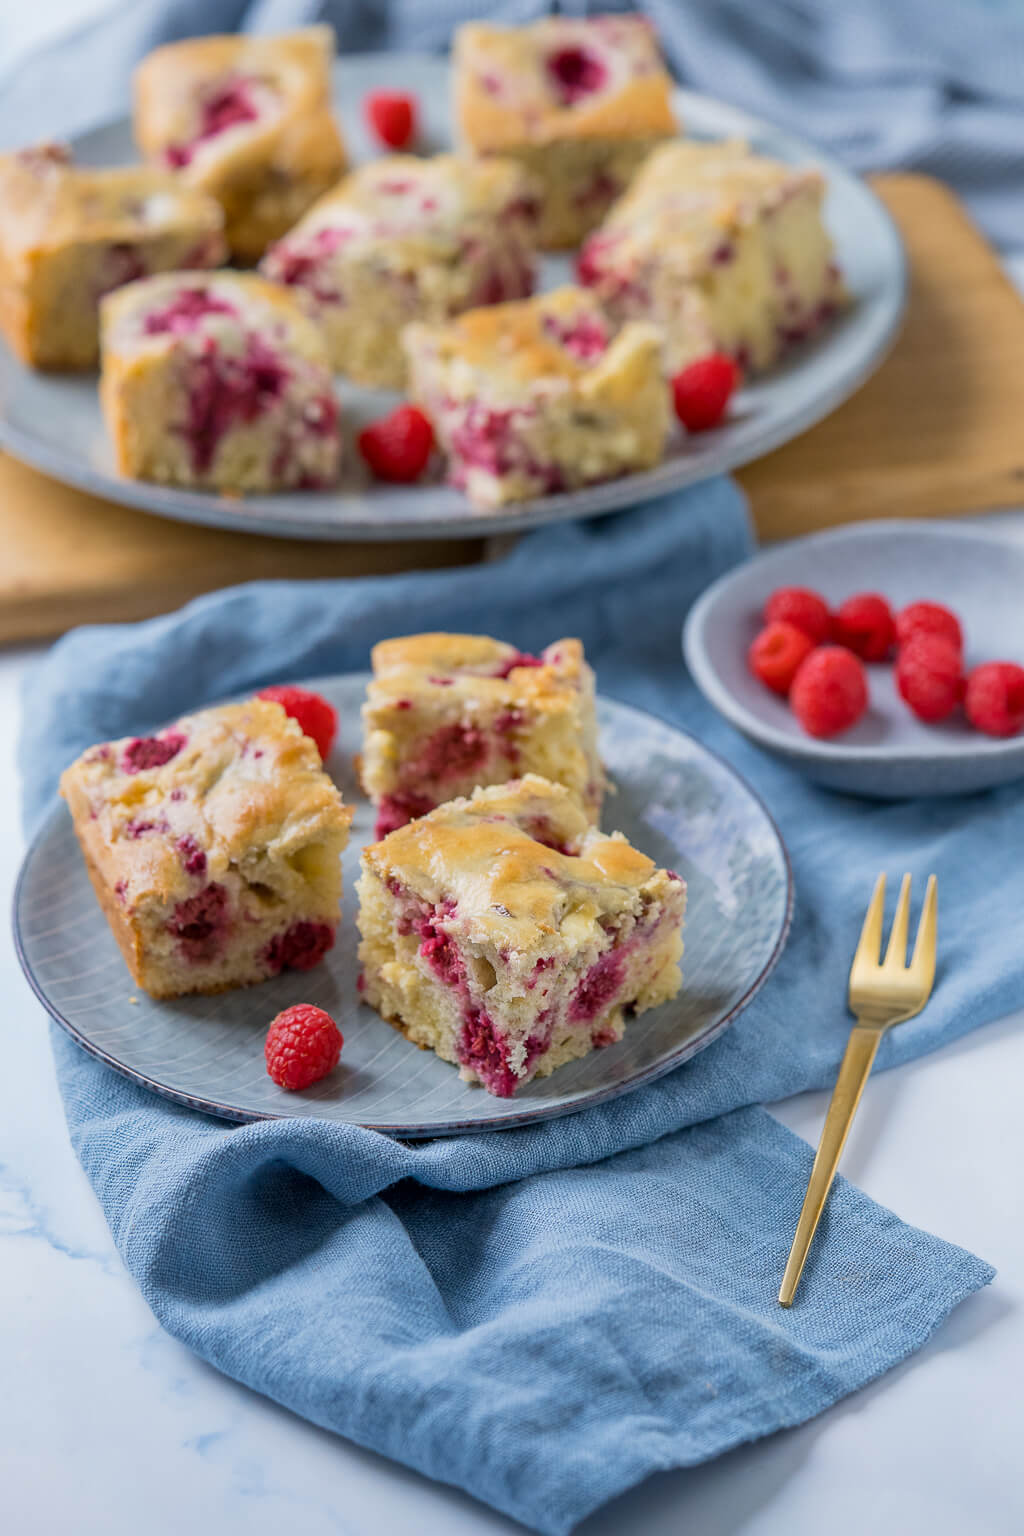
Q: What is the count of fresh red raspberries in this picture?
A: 12